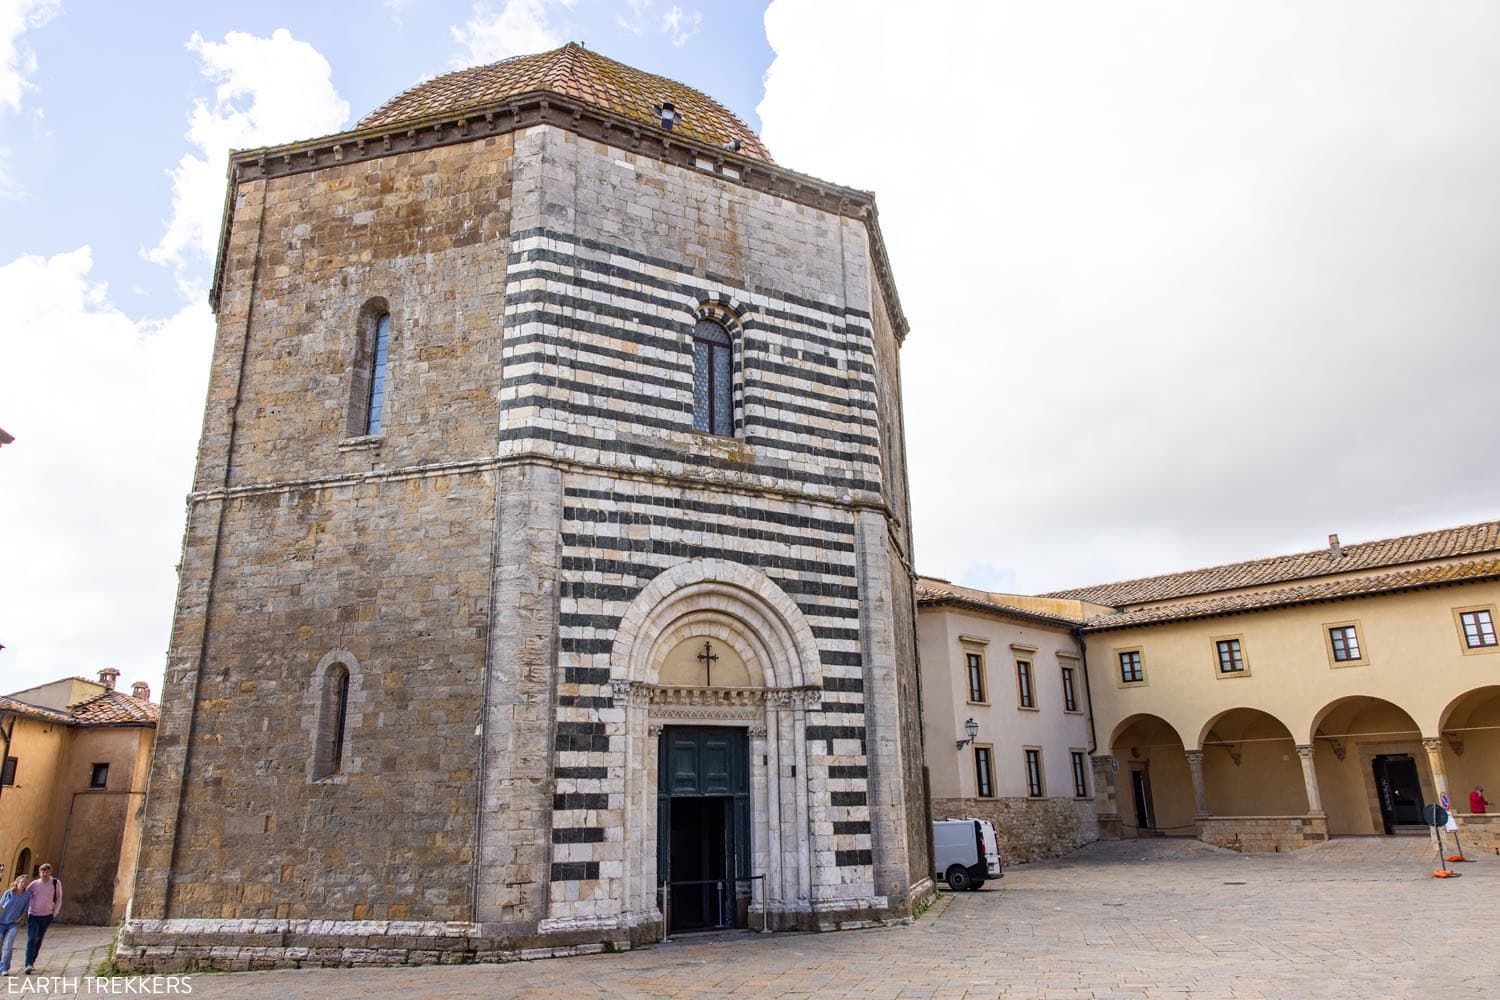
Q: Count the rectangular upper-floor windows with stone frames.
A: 7